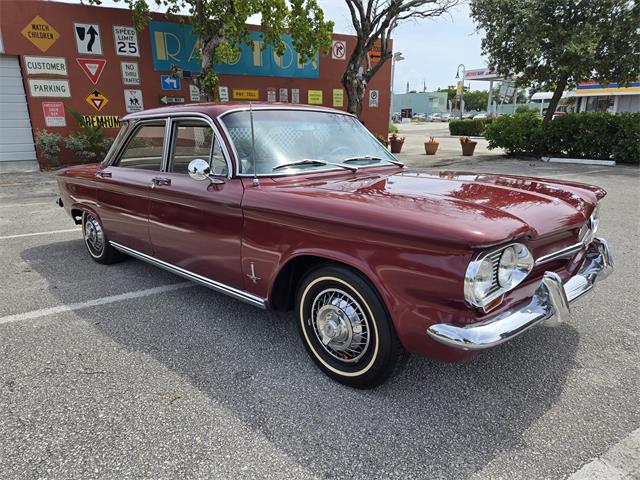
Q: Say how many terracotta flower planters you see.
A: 3